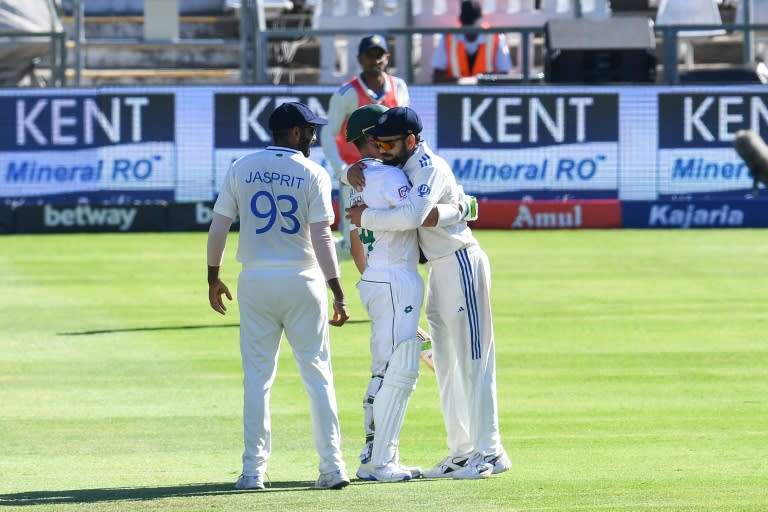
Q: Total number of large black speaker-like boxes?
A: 1